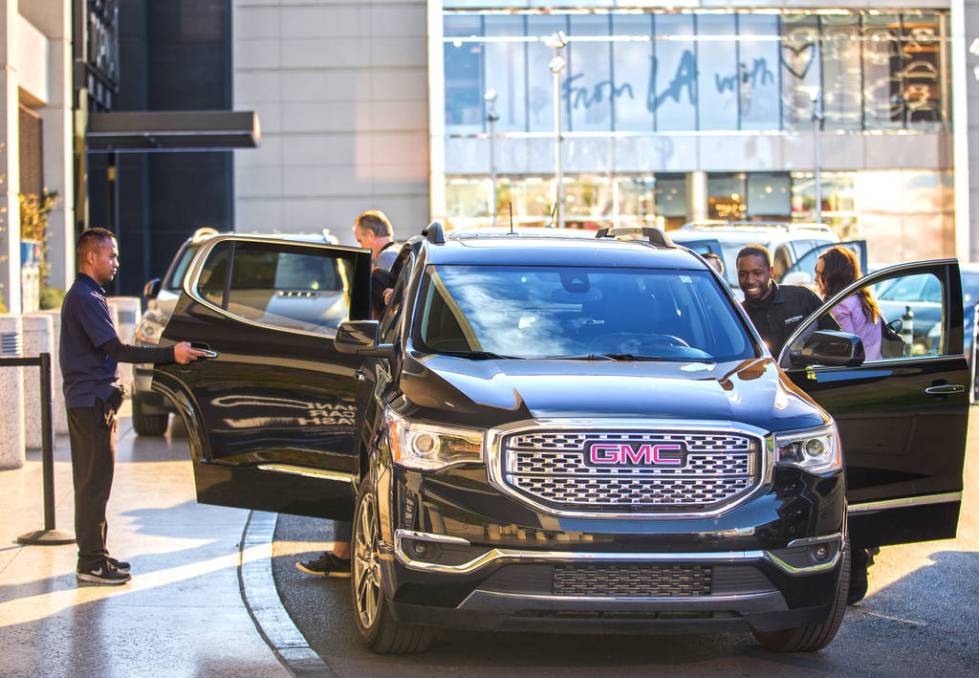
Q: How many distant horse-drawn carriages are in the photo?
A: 0